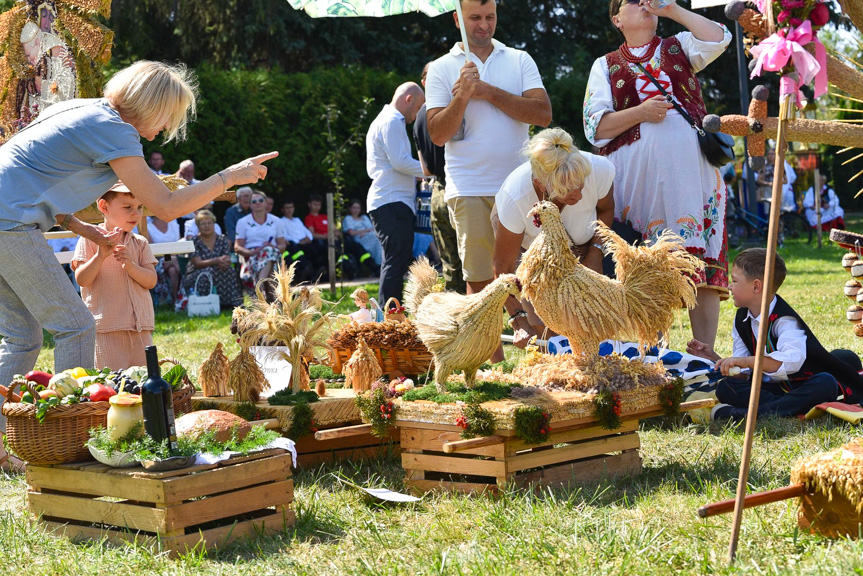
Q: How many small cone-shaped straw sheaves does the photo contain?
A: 3